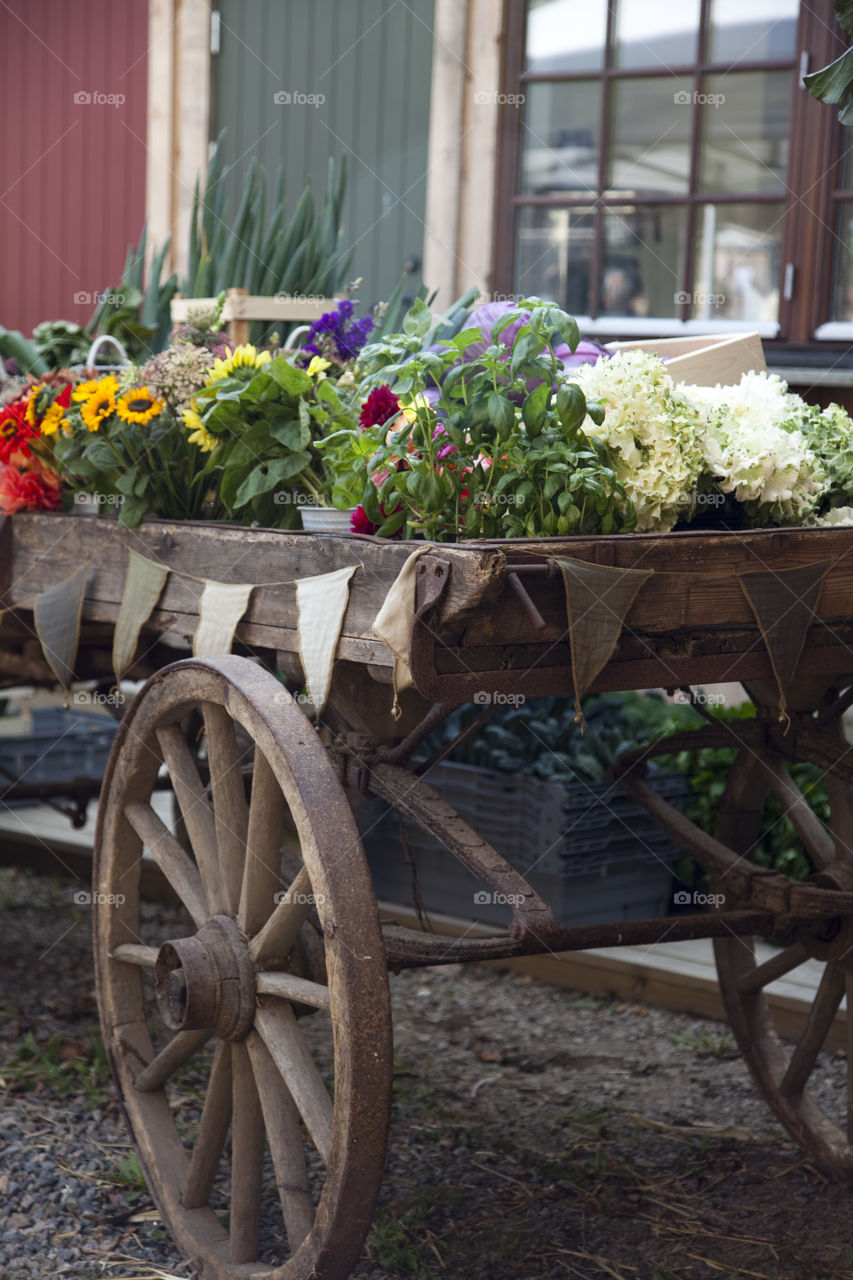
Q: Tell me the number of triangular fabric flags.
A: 7